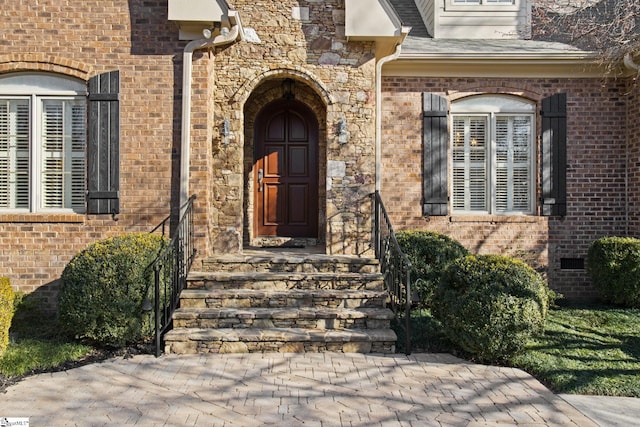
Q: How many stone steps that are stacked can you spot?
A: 5